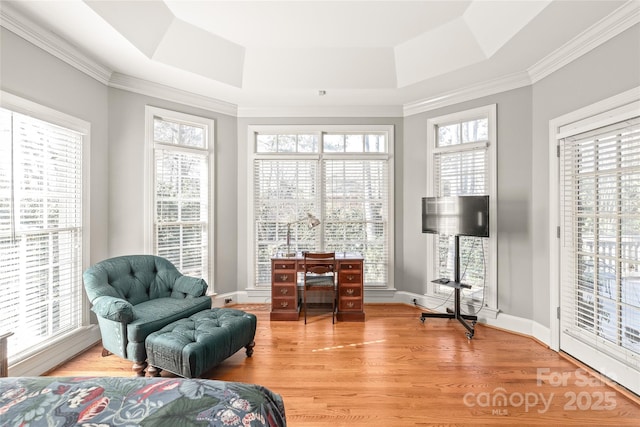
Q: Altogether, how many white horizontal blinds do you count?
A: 6